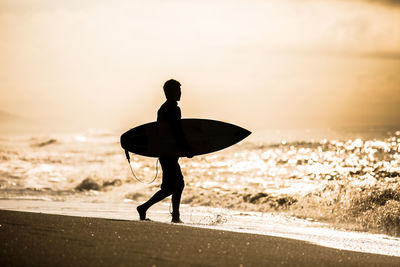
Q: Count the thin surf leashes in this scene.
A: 1